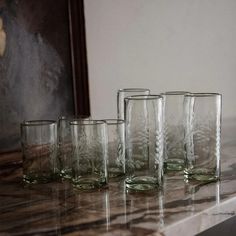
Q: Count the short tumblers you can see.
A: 4